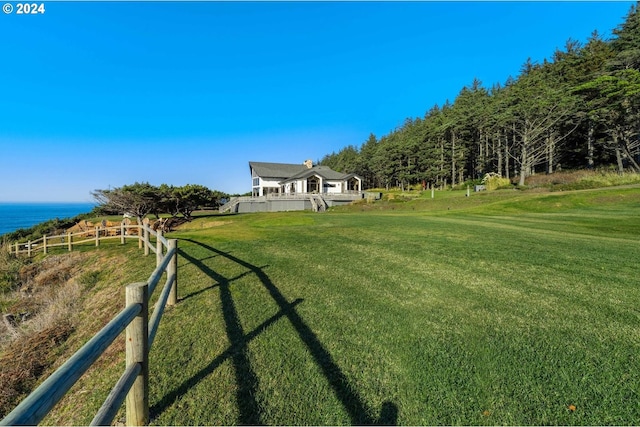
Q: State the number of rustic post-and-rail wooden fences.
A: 1